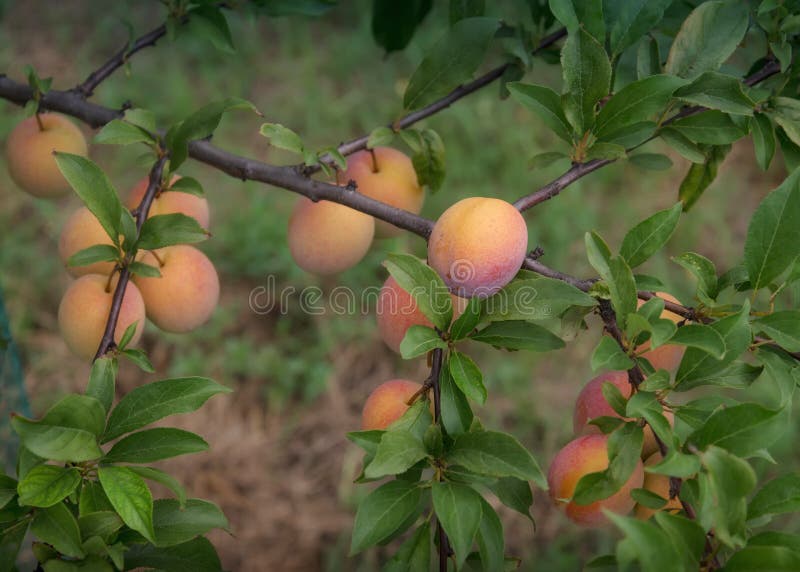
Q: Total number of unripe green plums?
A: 0